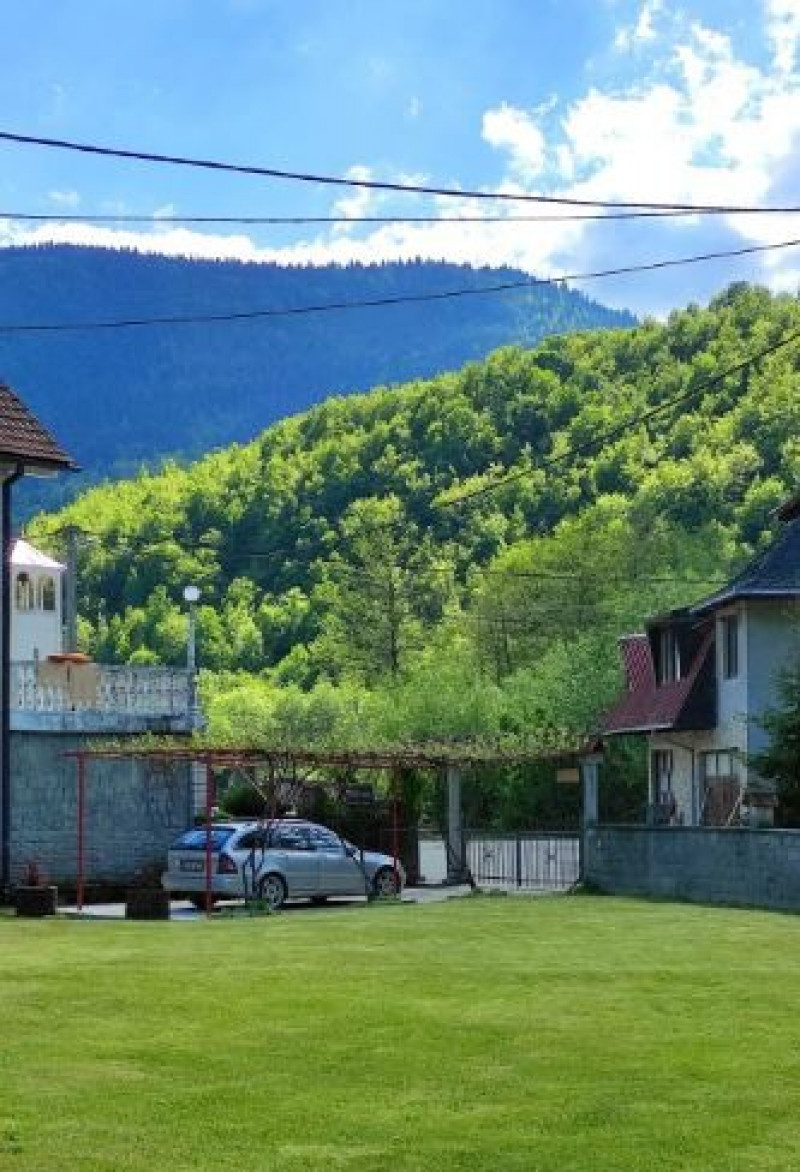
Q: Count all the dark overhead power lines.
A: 4